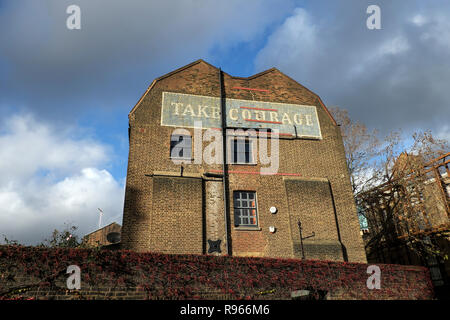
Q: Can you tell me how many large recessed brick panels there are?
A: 2